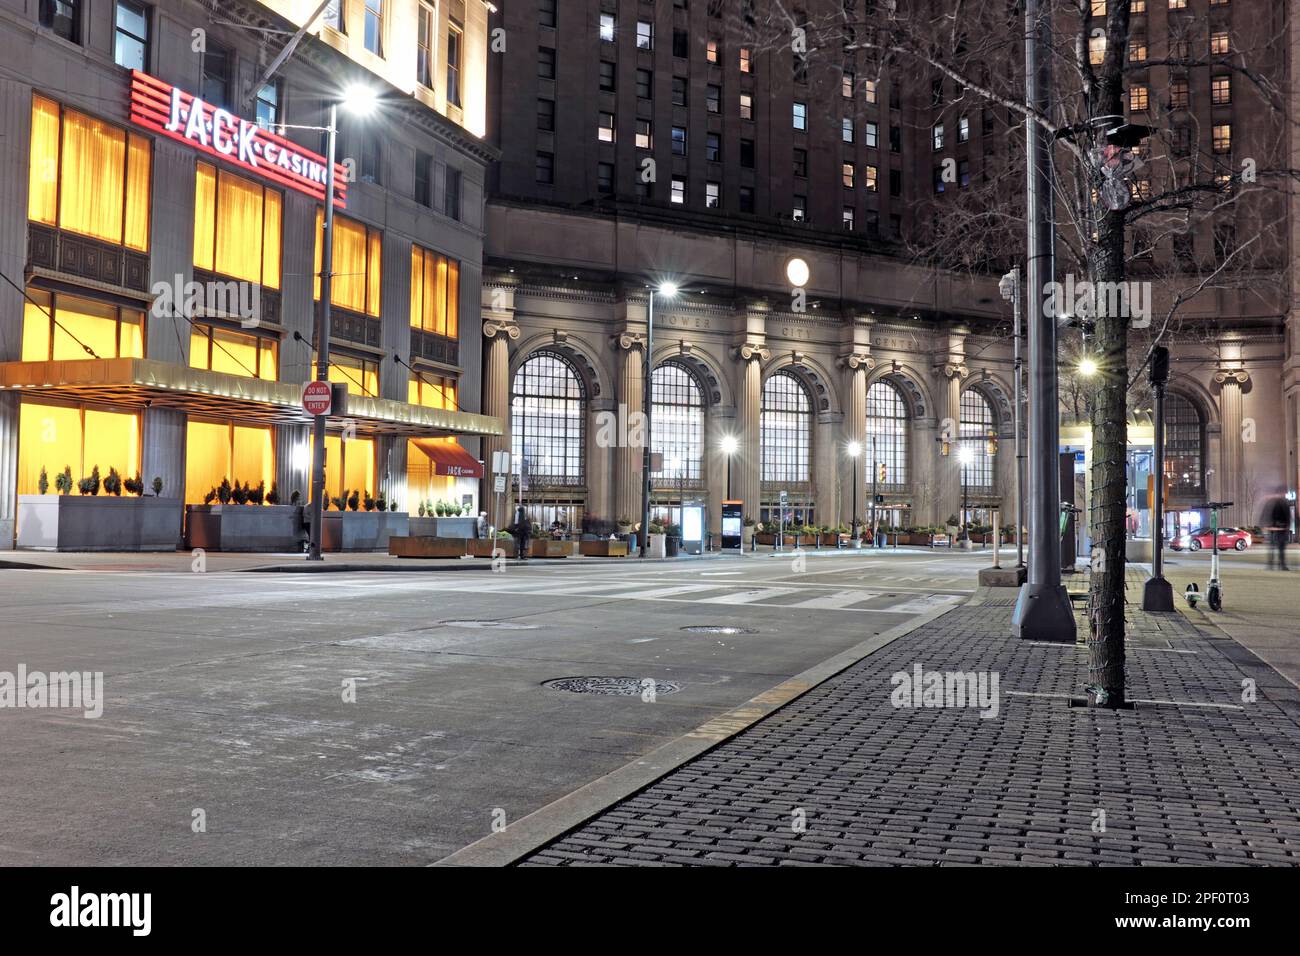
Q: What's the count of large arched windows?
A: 6